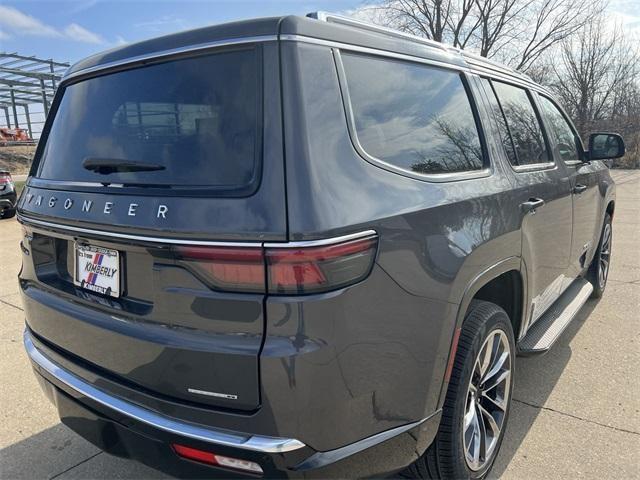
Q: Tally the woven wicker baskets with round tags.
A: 0